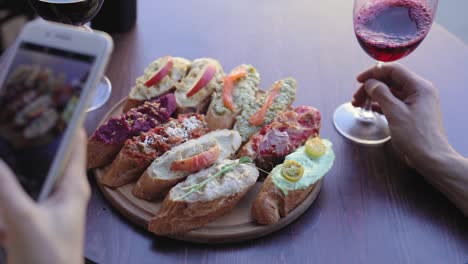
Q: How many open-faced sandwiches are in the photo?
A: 10